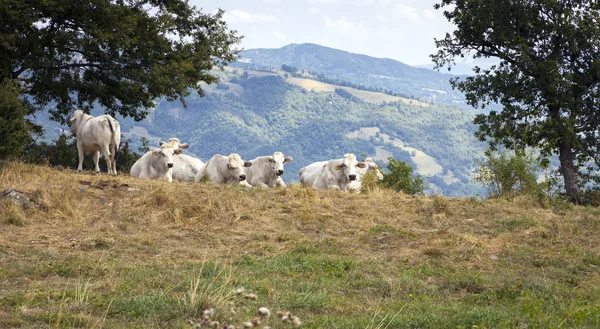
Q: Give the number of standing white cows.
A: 1